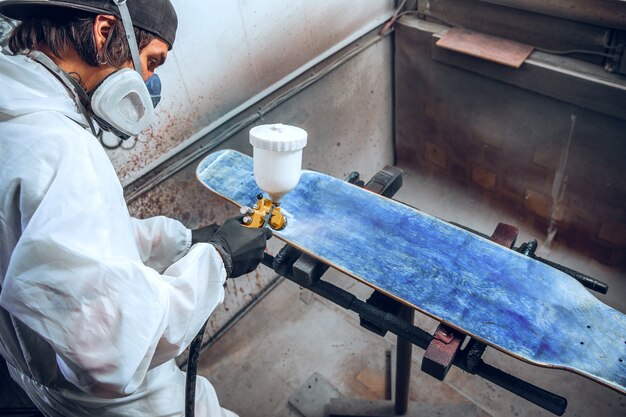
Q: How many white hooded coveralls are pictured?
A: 1